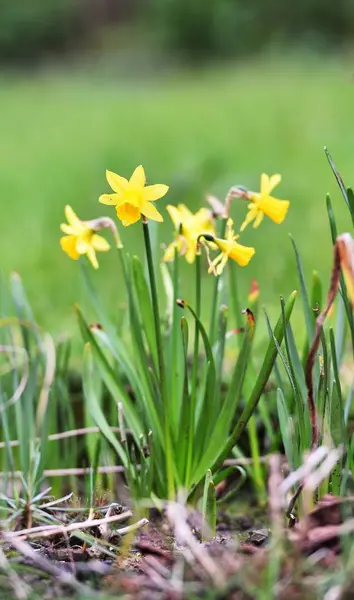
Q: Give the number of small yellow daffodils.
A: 5